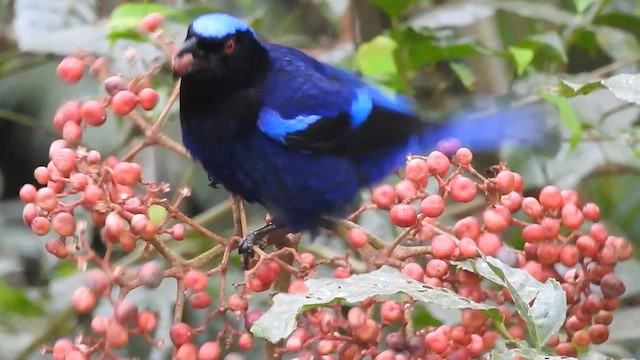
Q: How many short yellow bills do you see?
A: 0